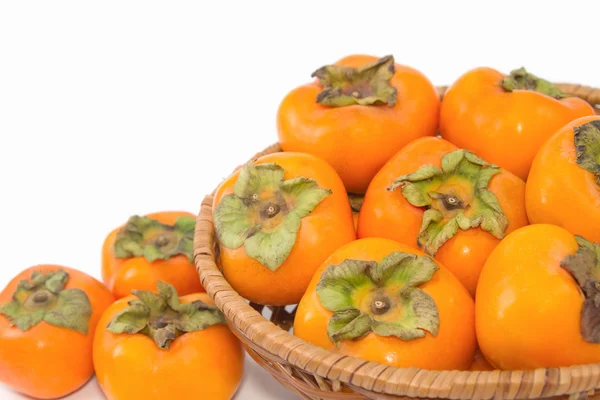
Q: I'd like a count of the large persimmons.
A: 10